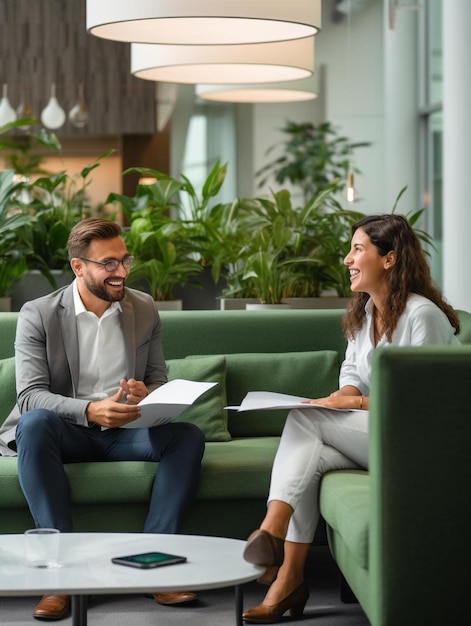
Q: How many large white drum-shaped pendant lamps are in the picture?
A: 3